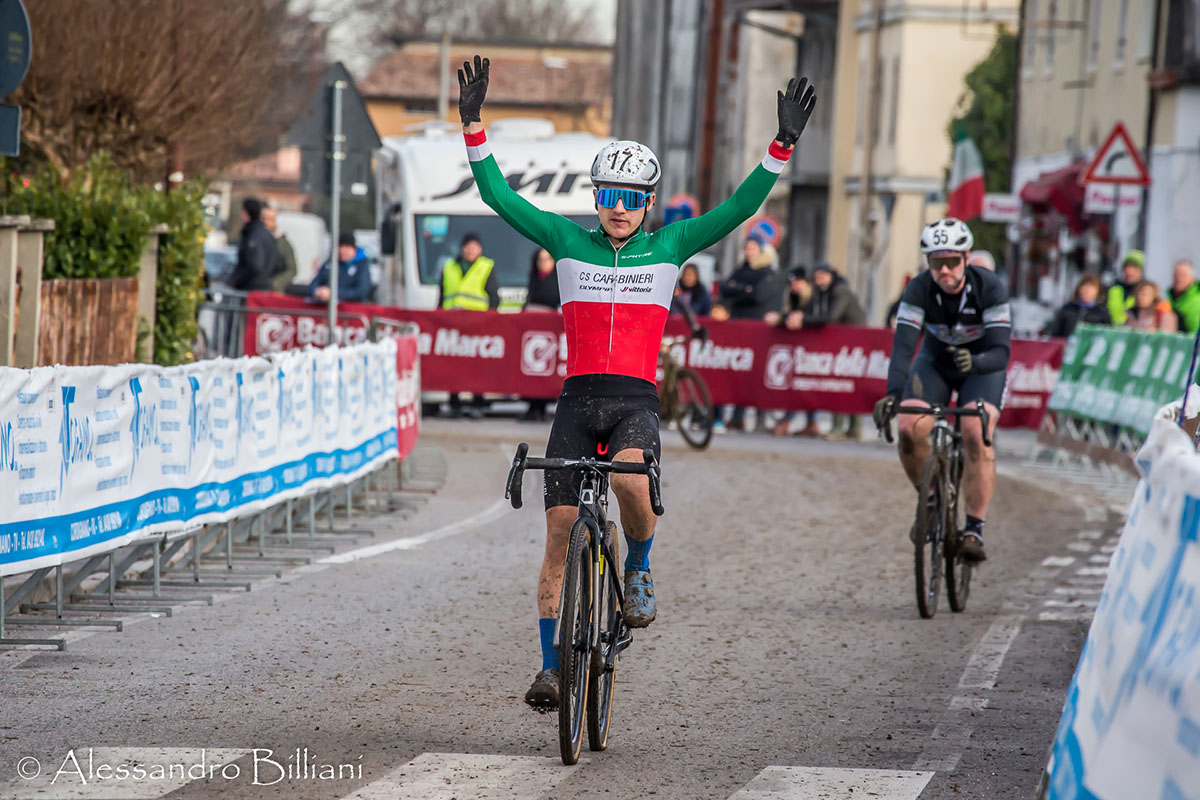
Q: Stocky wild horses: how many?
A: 0